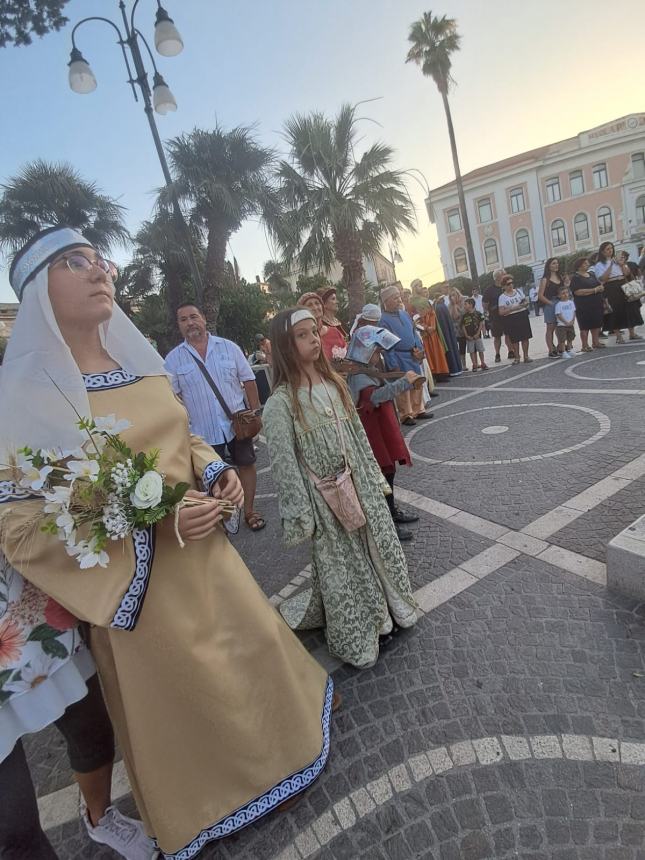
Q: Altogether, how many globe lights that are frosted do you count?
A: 3